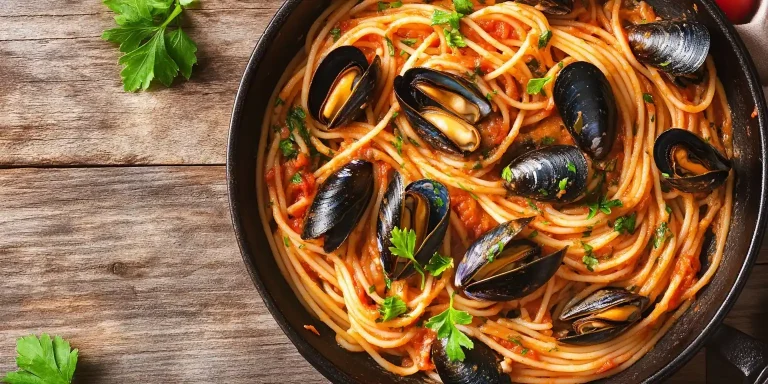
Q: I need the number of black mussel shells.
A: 12